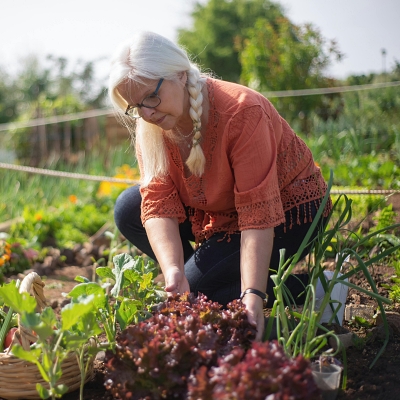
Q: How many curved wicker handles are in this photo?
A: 1